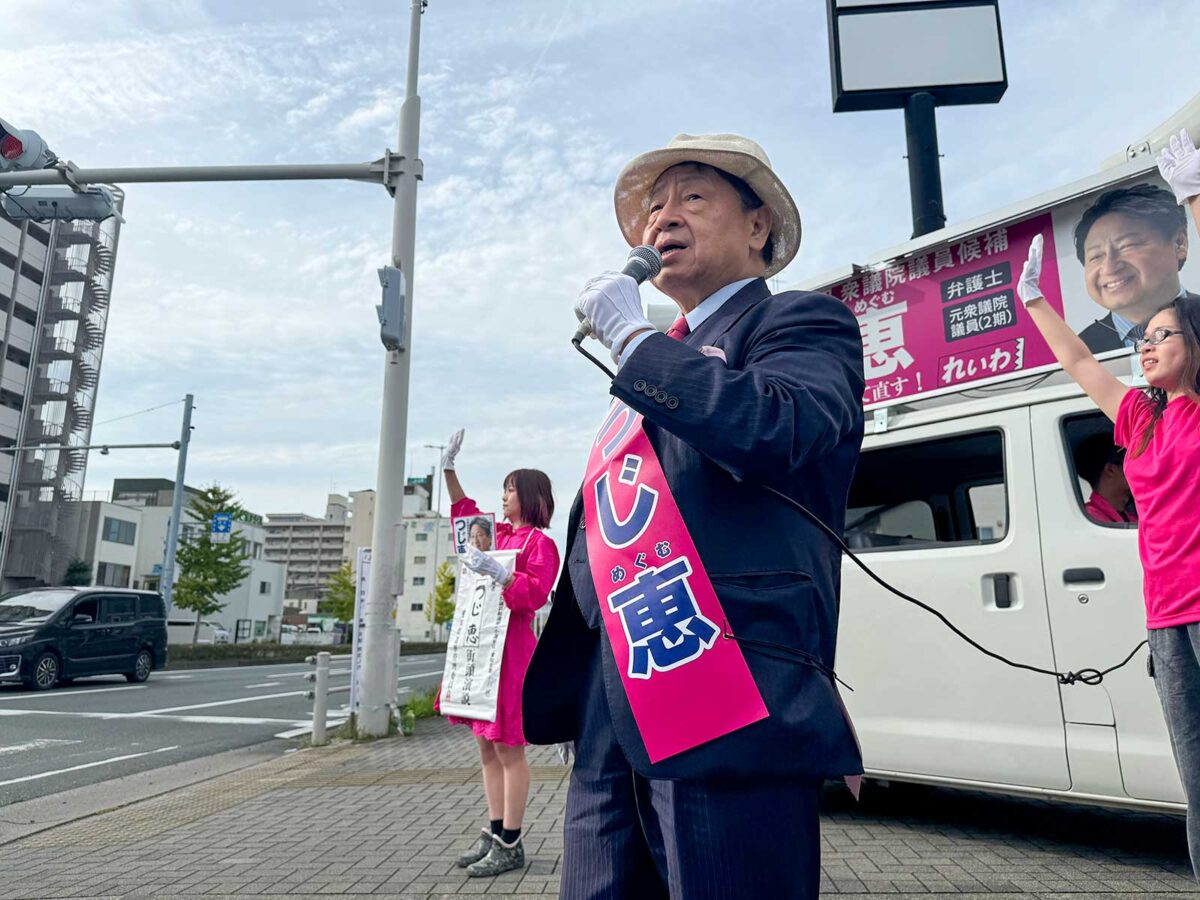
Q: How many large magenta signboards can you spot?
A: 1